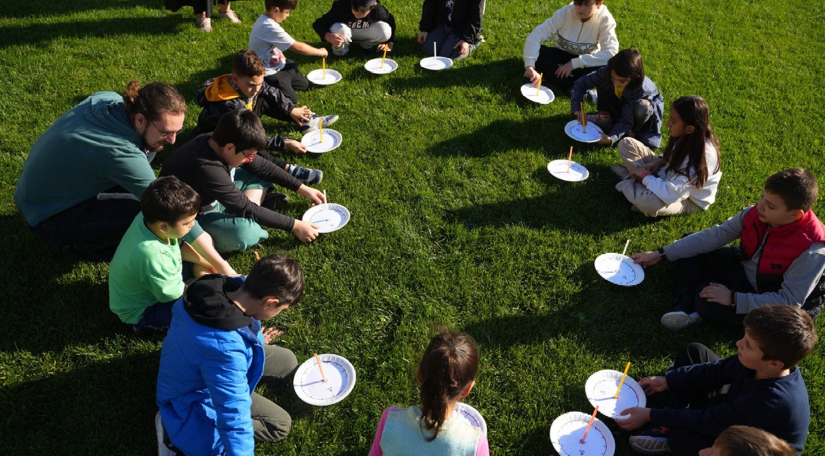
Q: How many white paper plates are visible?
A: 13